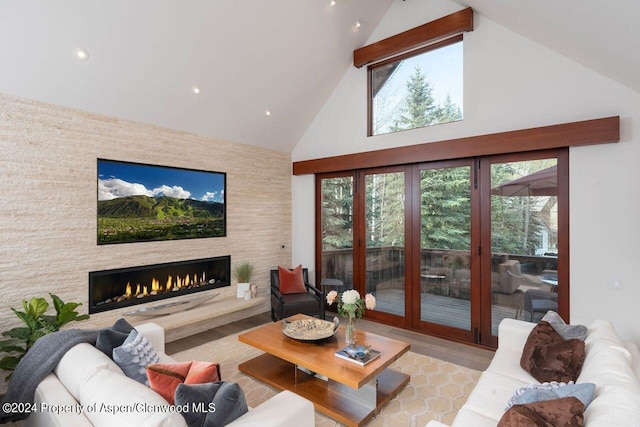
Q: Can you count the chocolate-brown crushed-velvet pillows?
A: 2